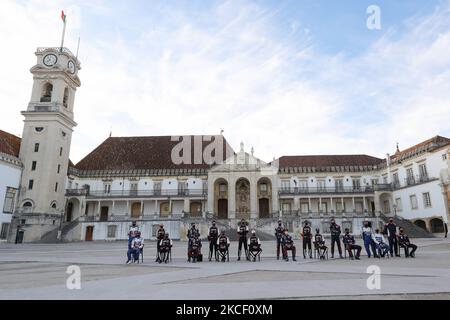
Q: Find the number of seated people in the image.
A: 10